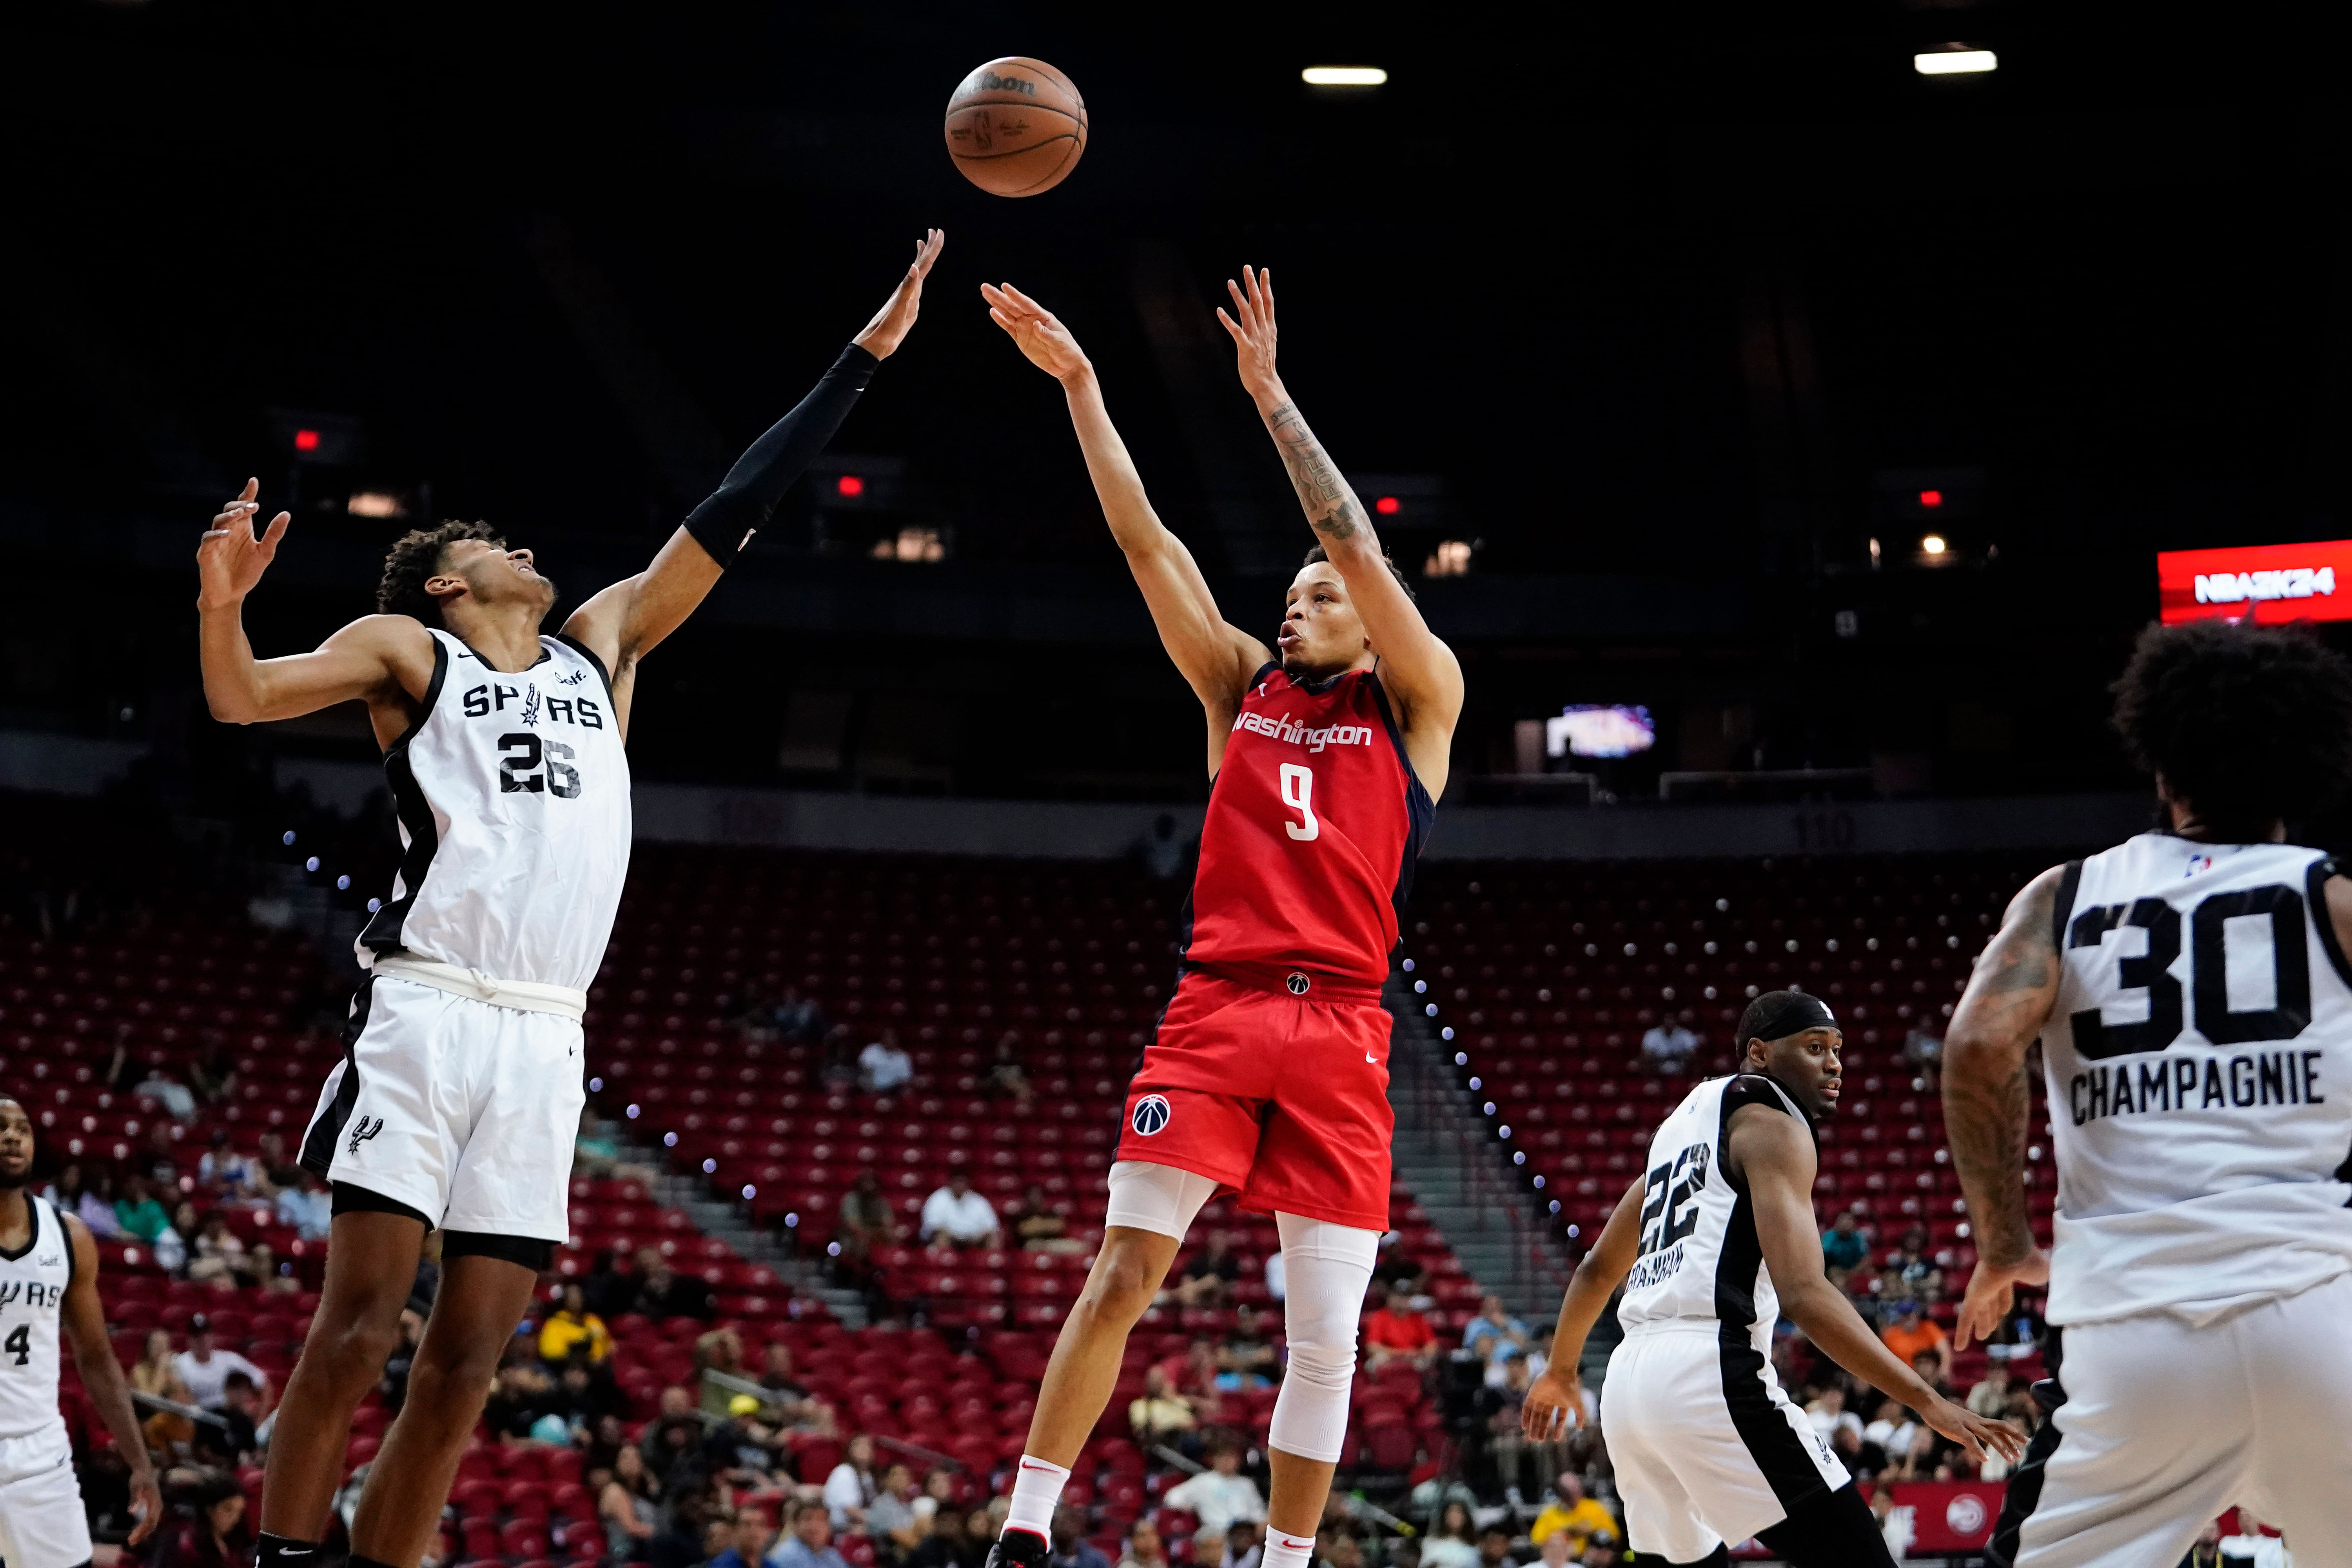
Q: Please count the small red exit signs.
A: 4